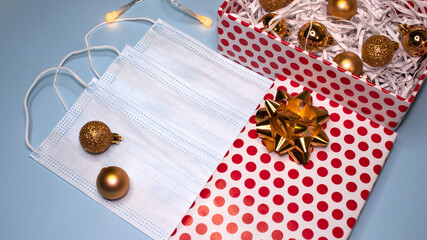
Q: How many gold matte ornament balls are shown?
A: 3